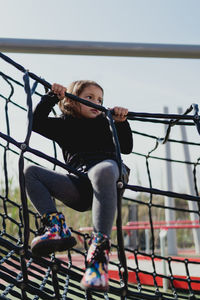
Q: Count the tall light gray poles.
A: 2